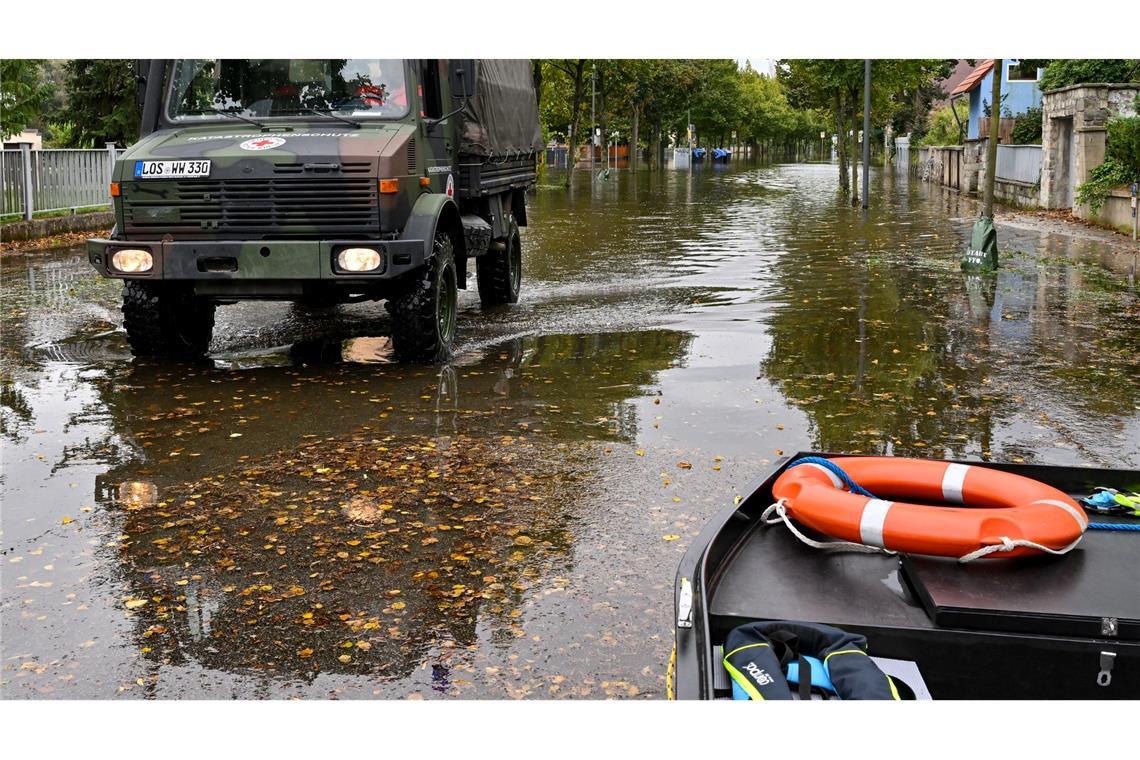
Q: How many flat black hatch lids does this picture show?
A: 1